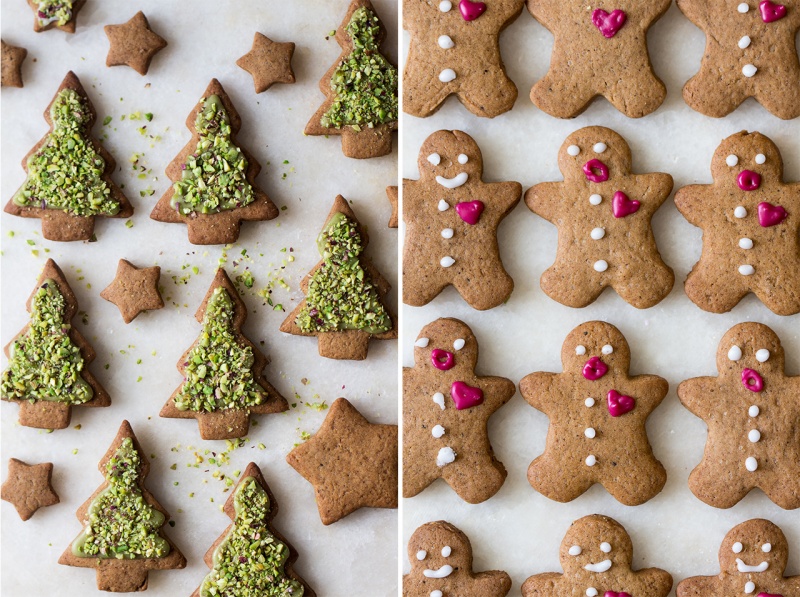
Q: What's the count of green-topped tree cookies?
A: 8